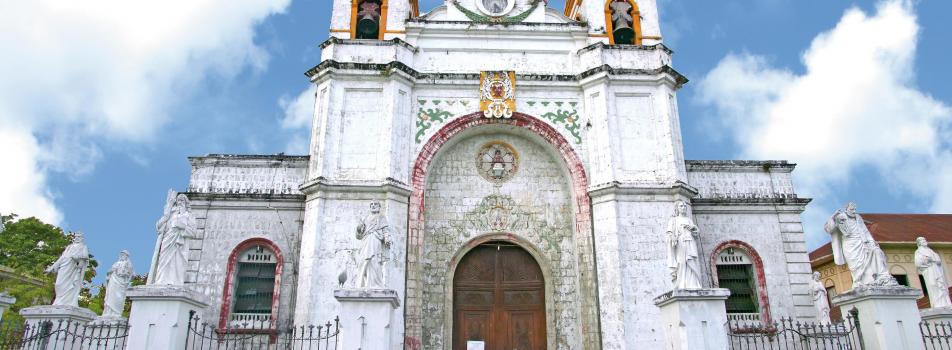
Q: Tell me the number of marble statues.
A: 8